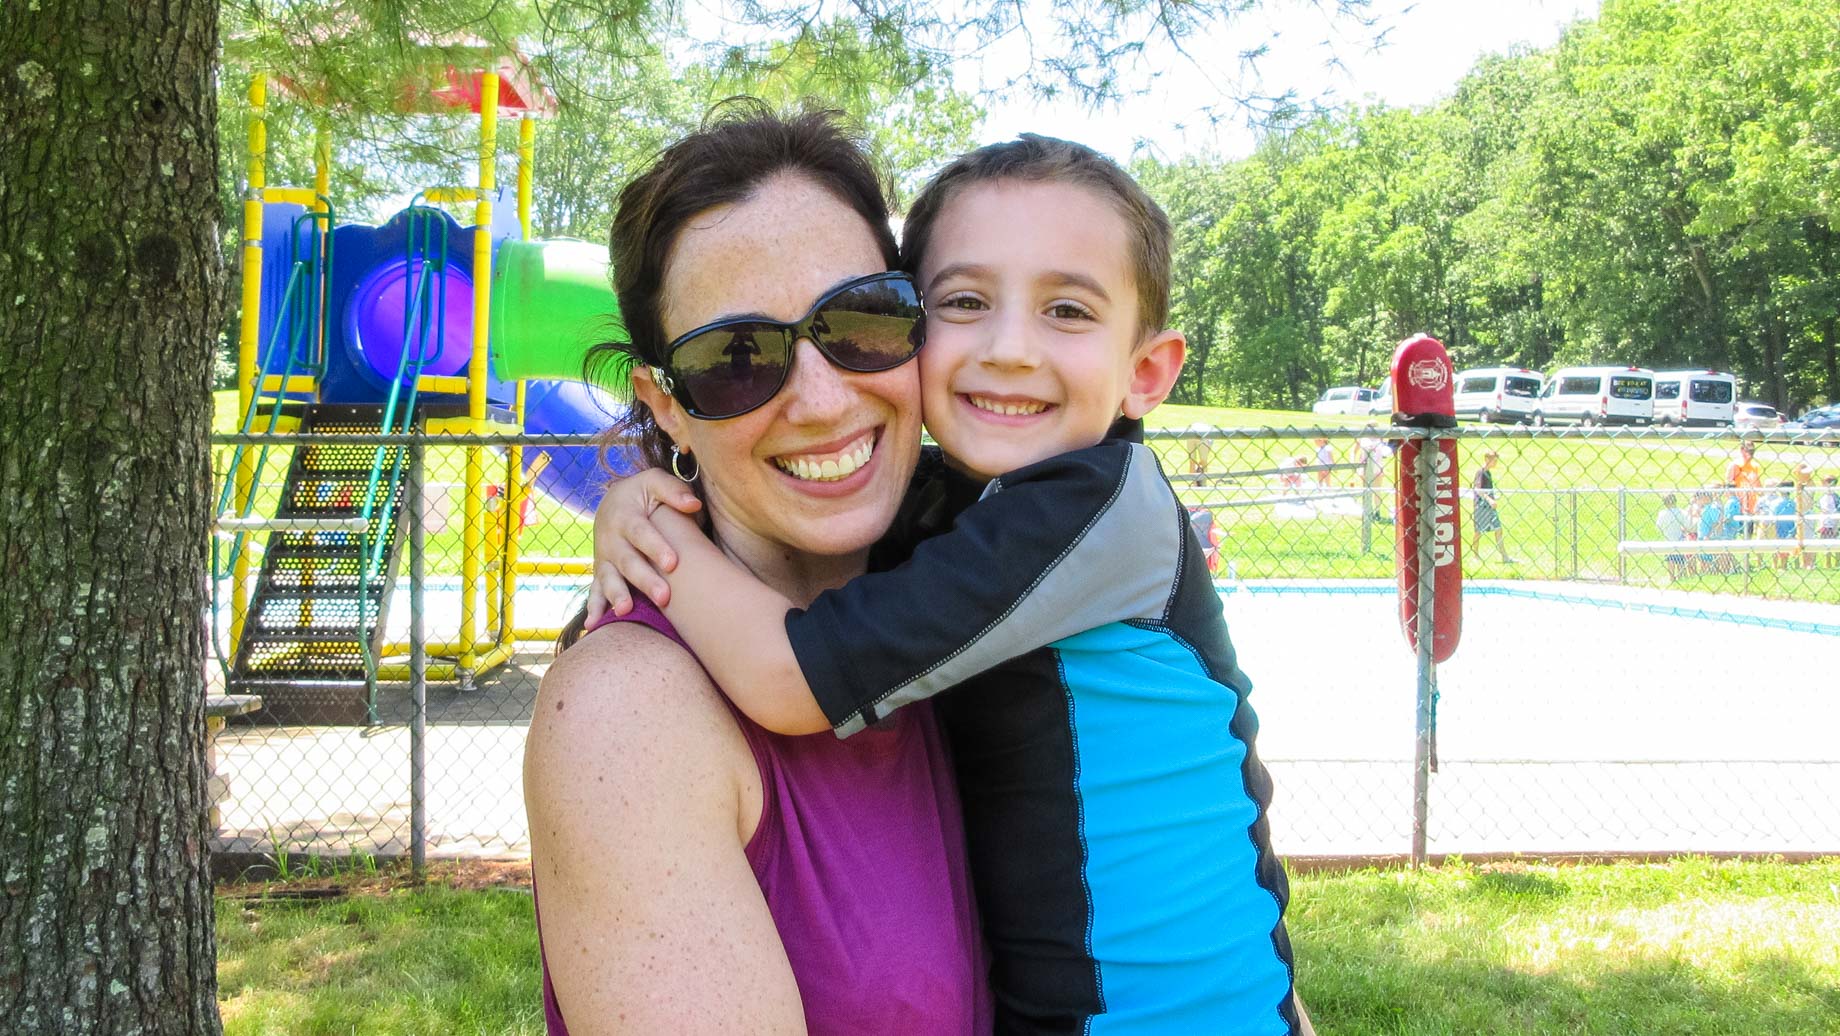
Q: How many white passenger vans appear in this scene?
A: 5